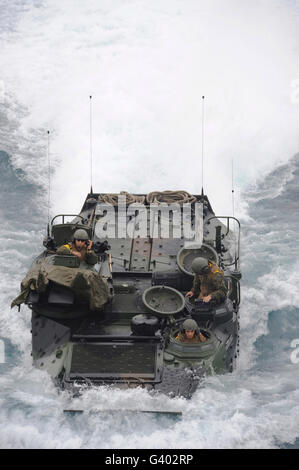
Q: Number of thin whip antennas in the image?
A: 4